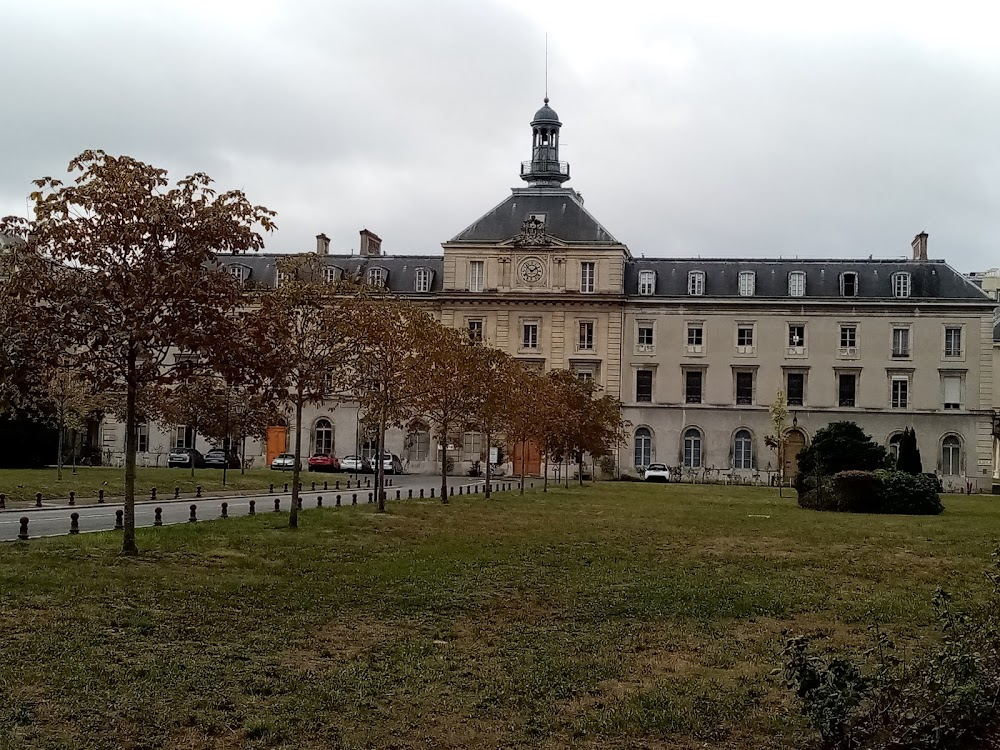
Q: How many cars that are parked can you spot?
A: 7